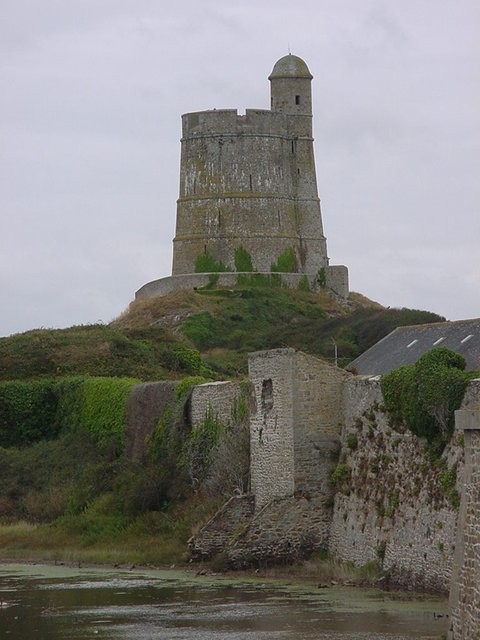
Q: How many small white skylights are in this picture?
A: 3